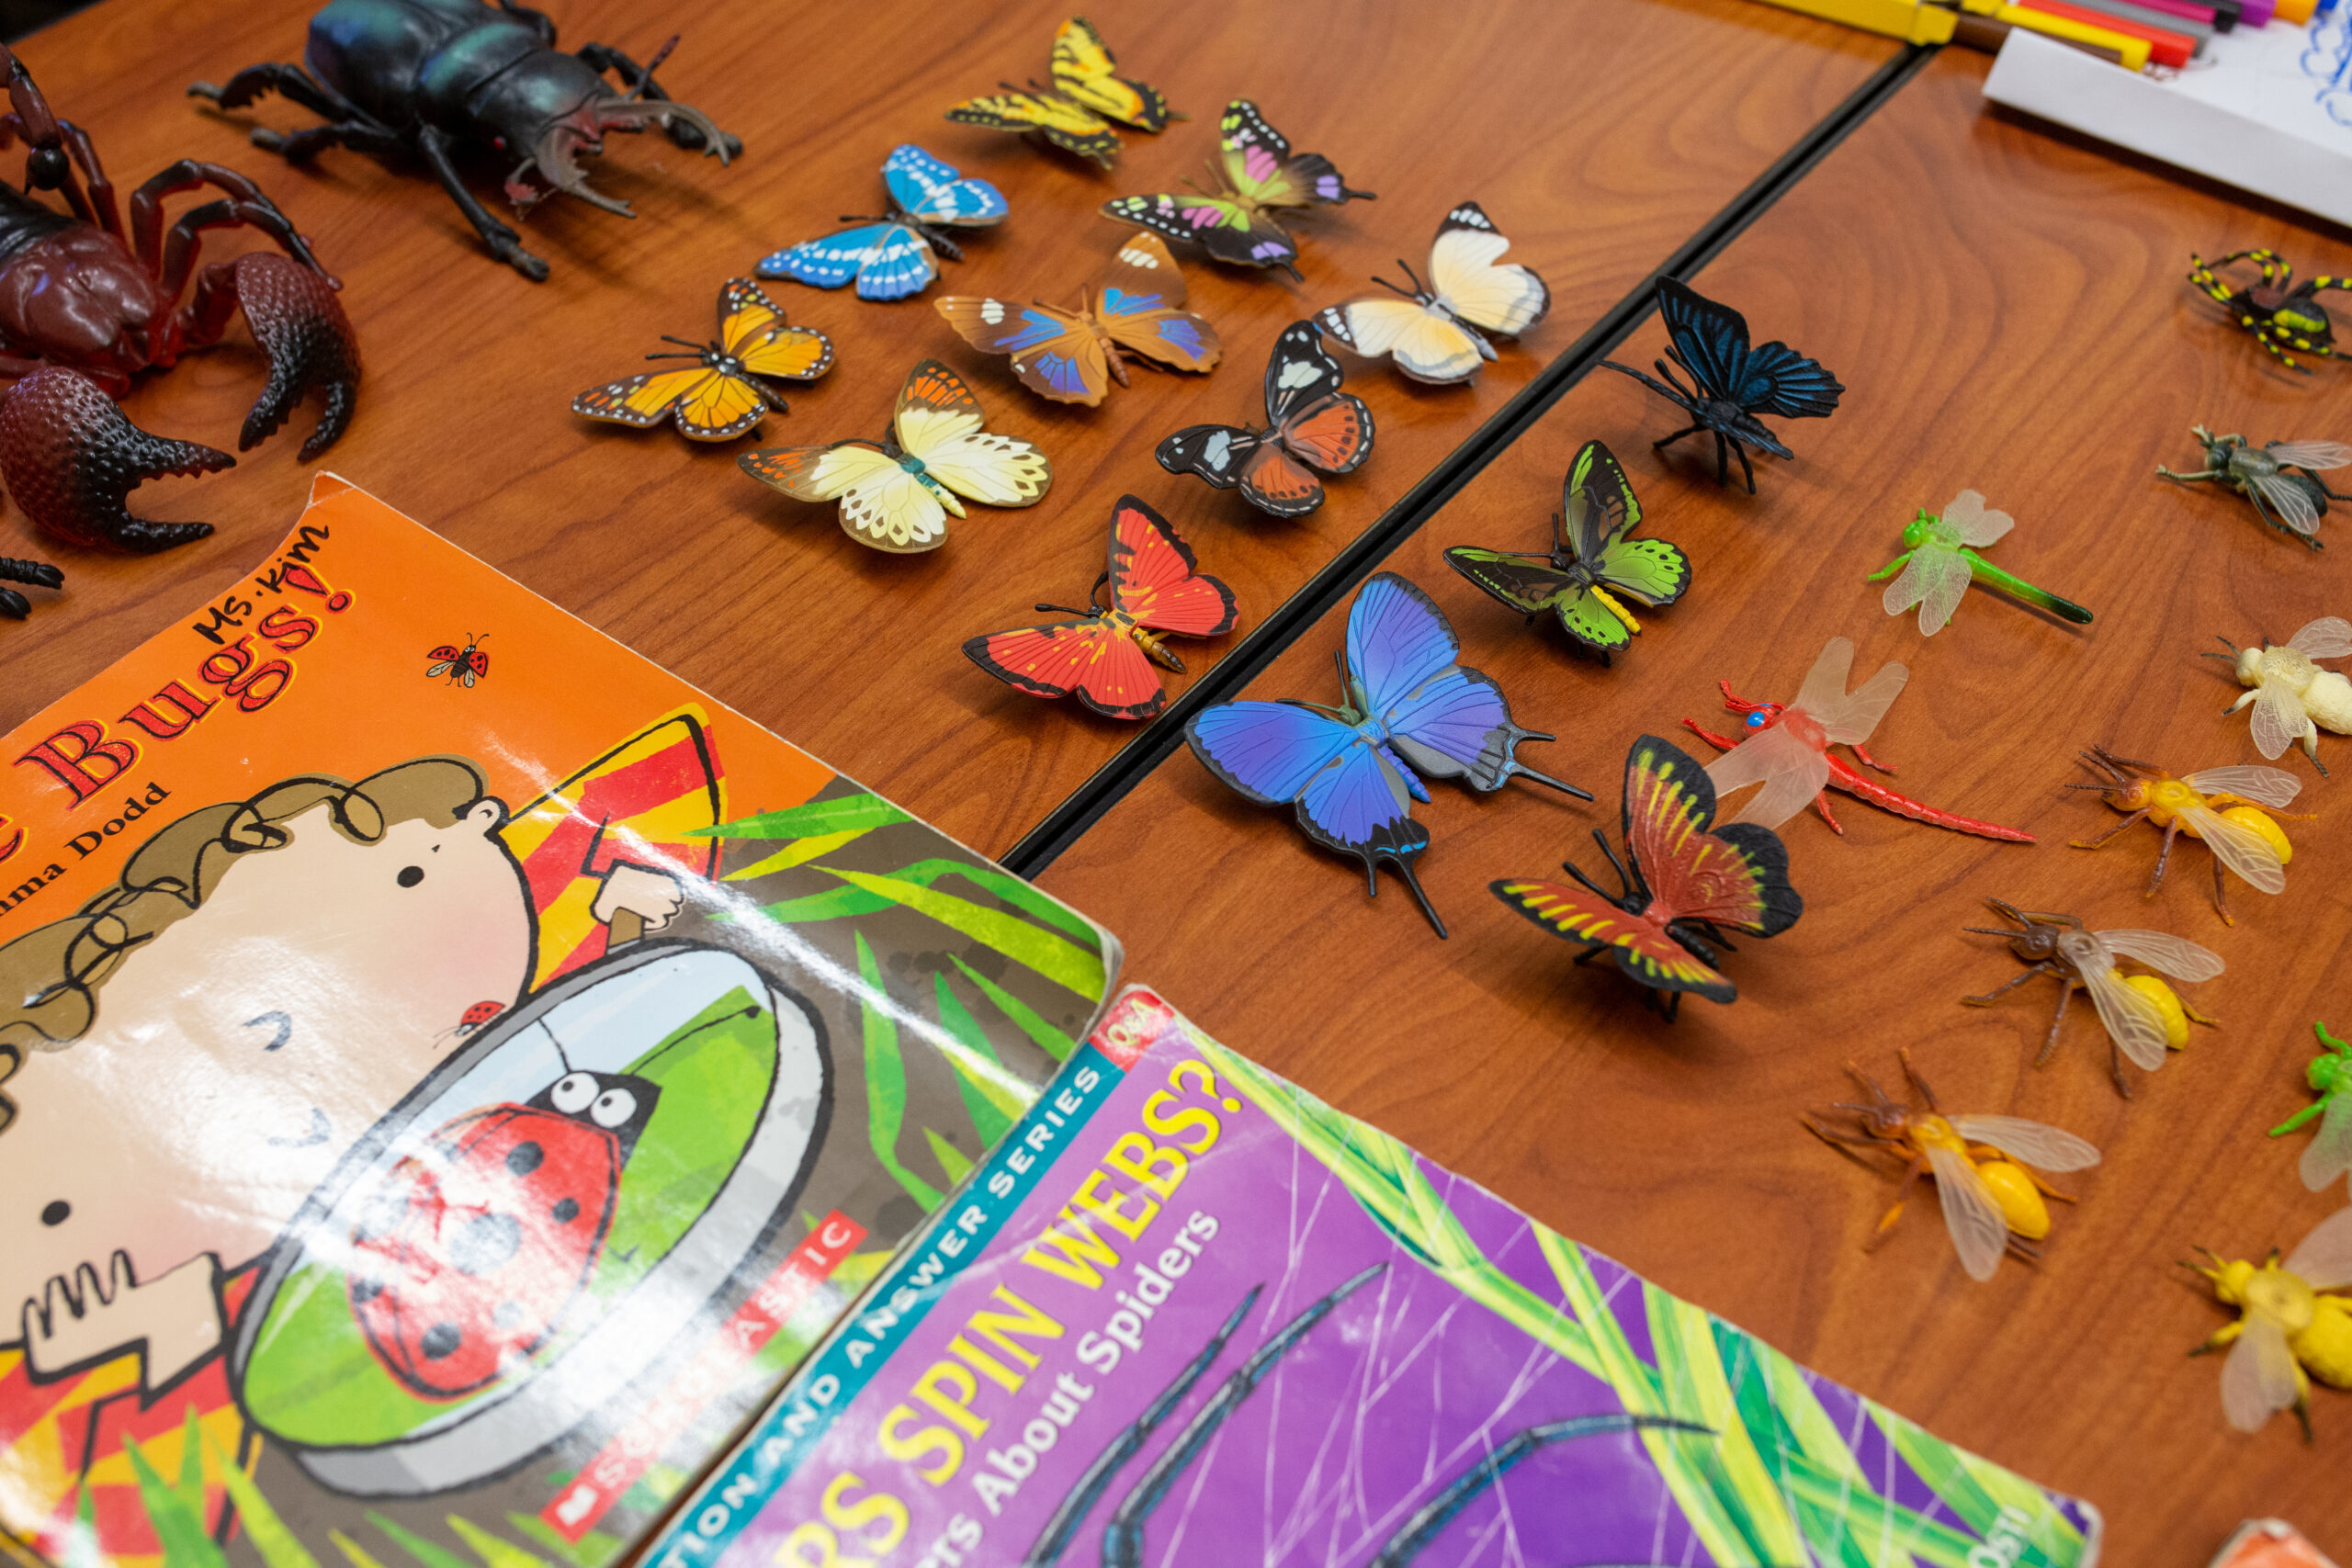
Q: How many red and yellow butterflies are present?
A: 2